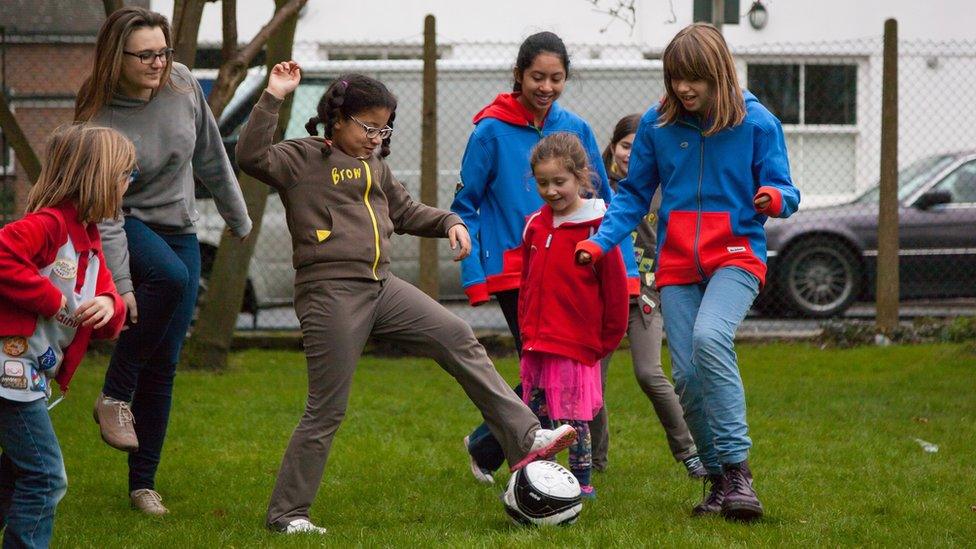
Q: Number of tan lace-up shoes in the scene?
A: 2